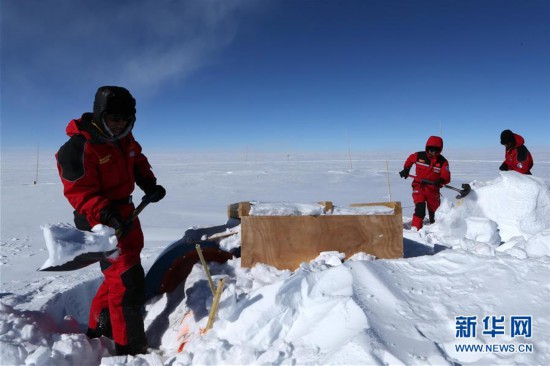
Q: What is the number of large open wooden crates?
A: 1